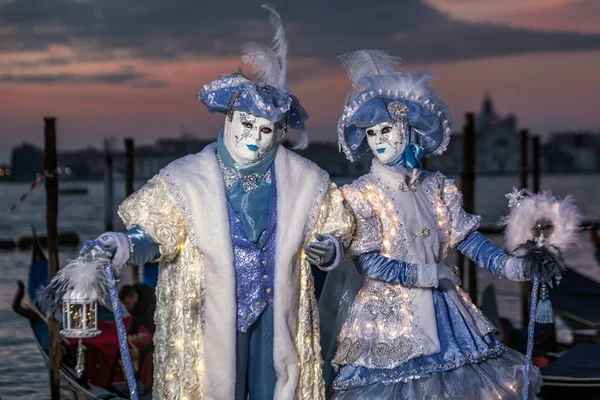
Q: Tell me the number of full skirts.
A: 1